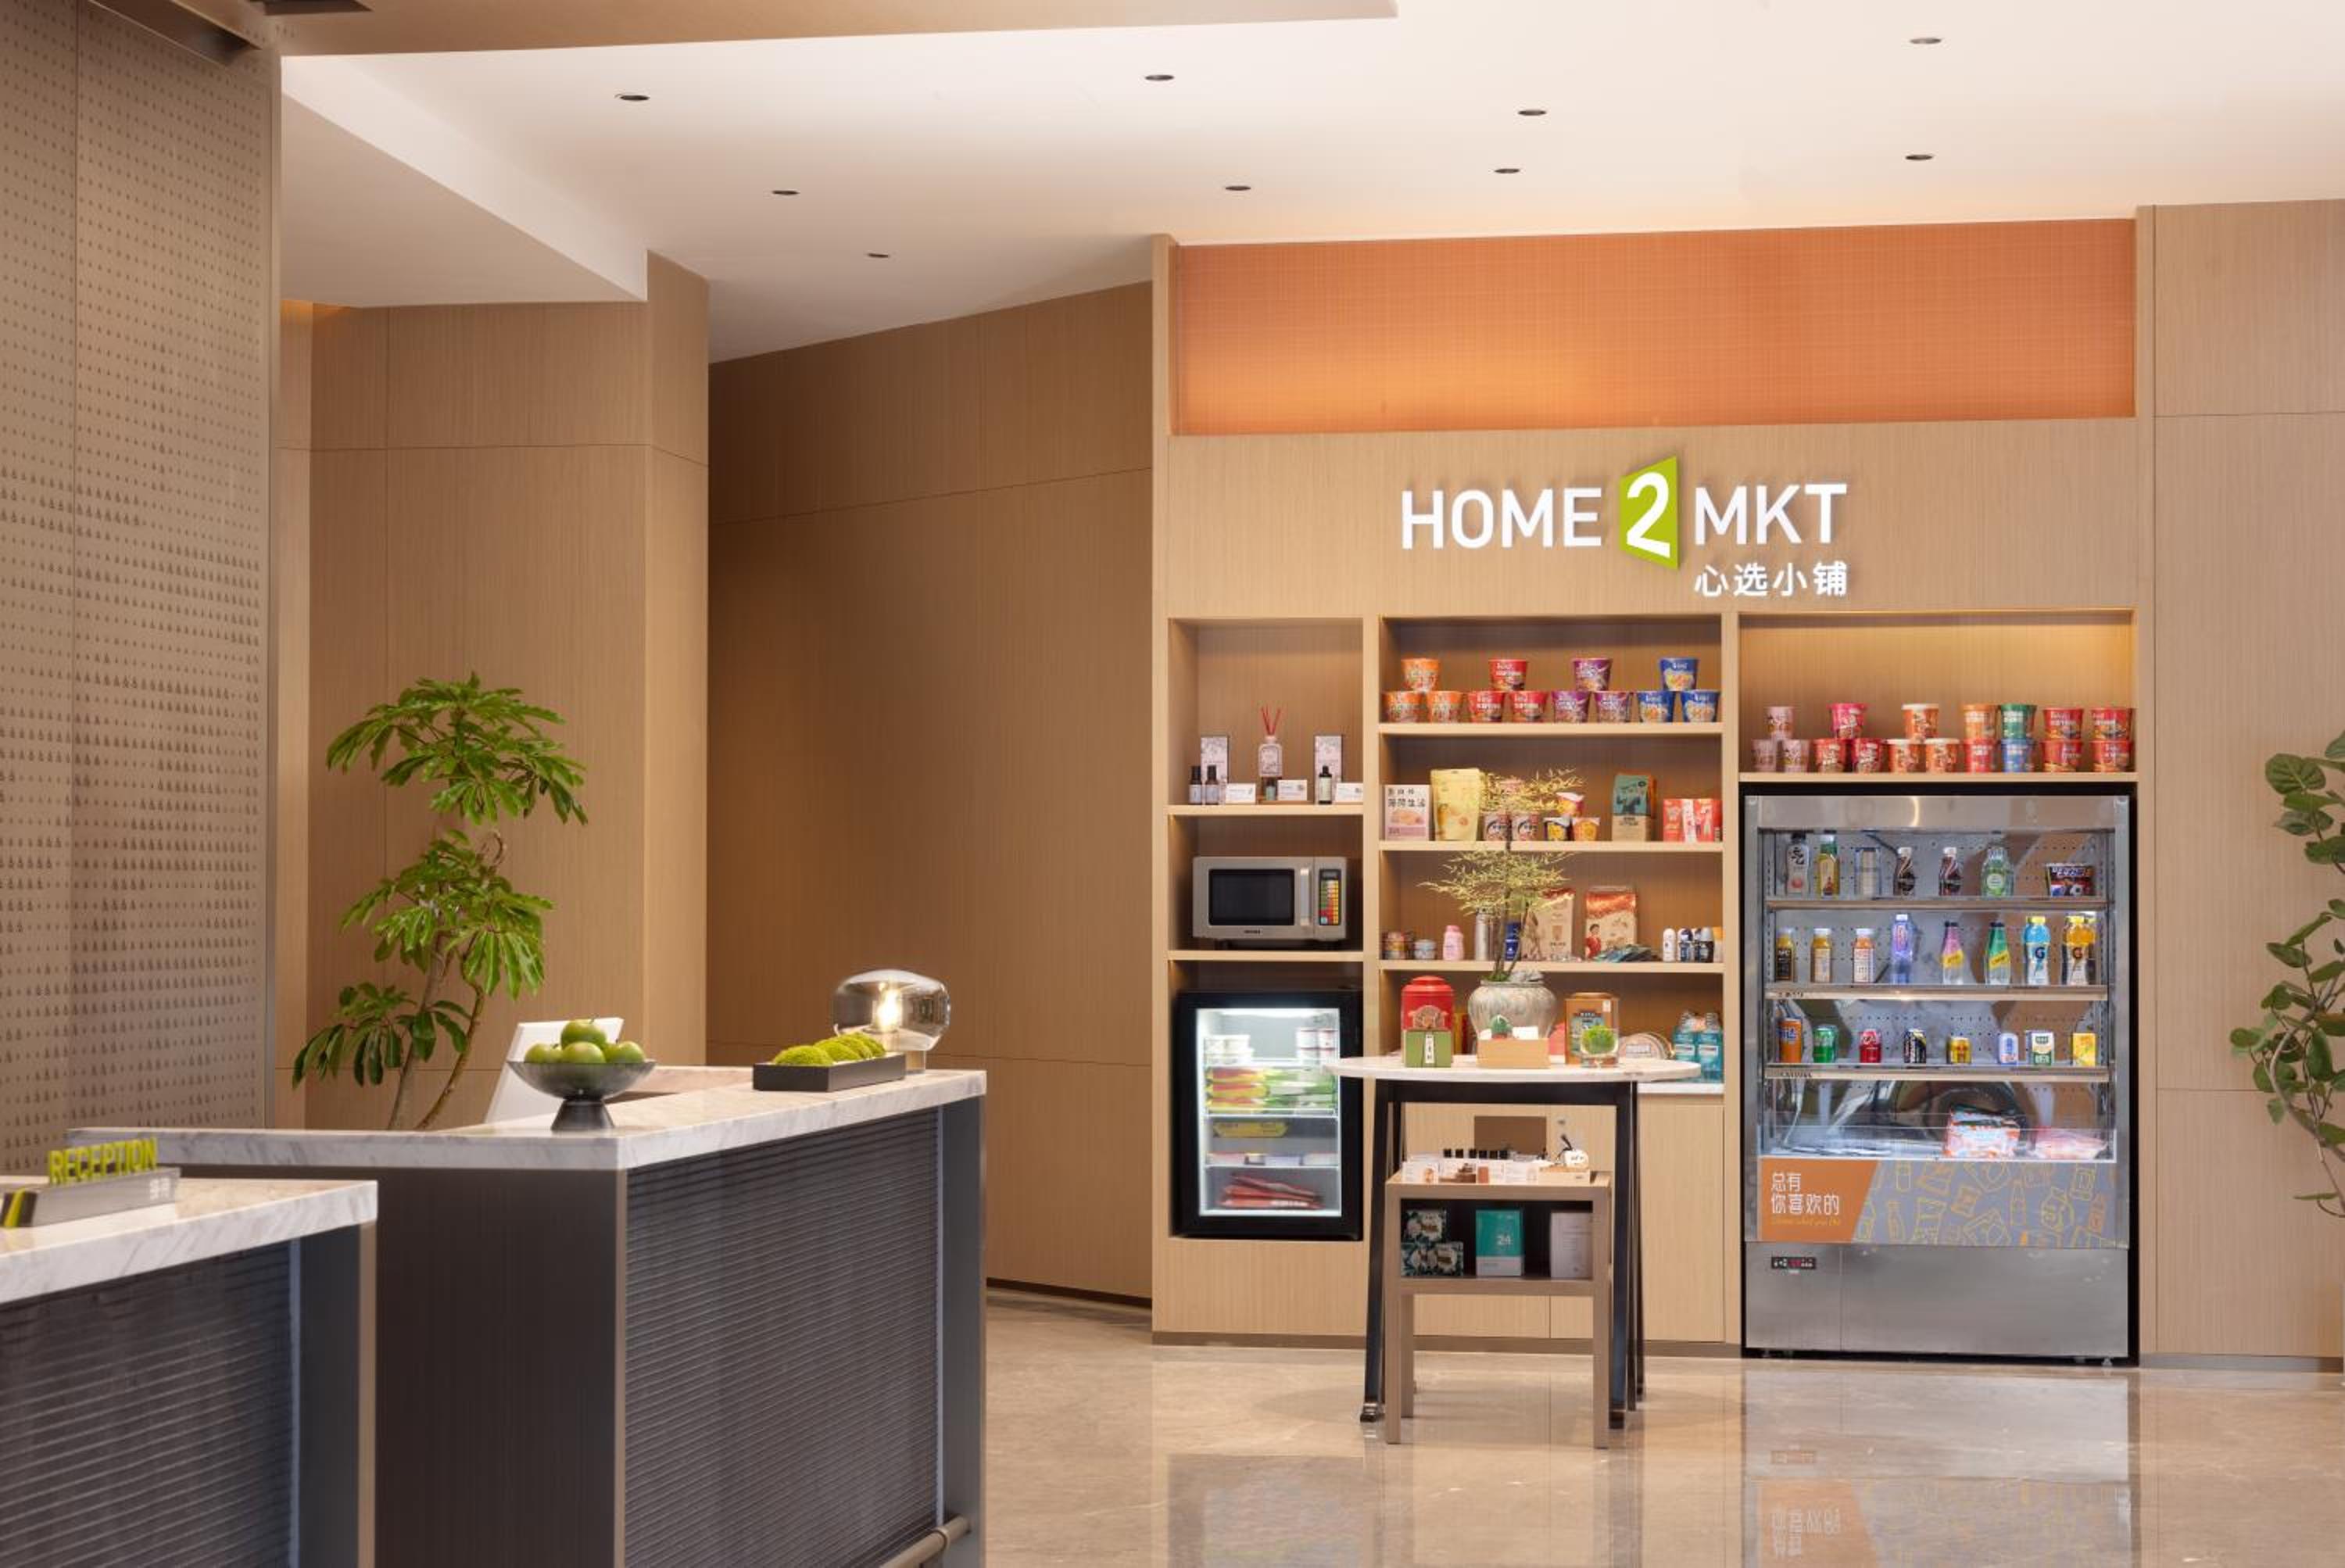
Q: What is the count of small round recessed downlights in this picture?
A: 9